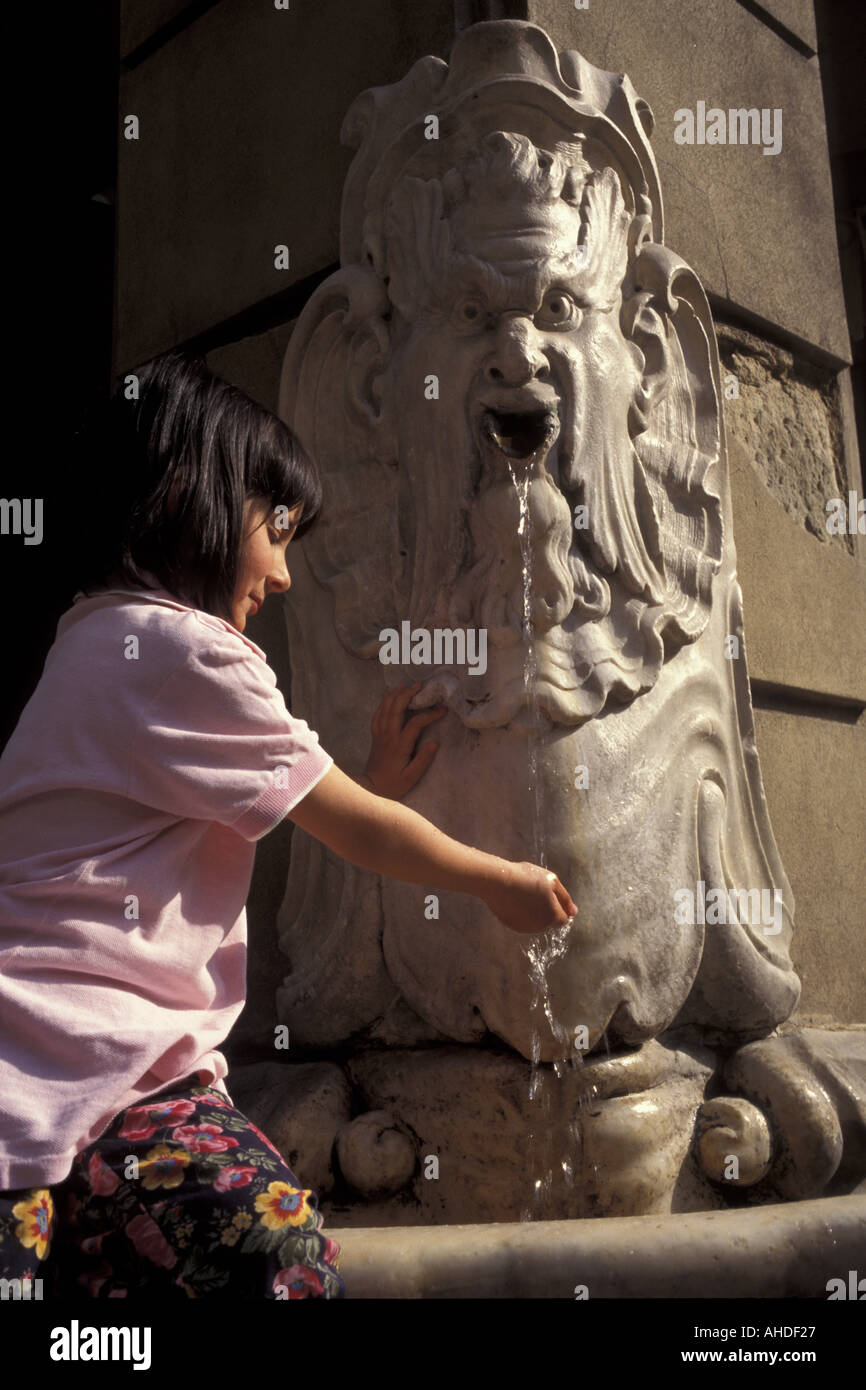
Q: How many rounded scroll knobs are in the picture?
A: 2